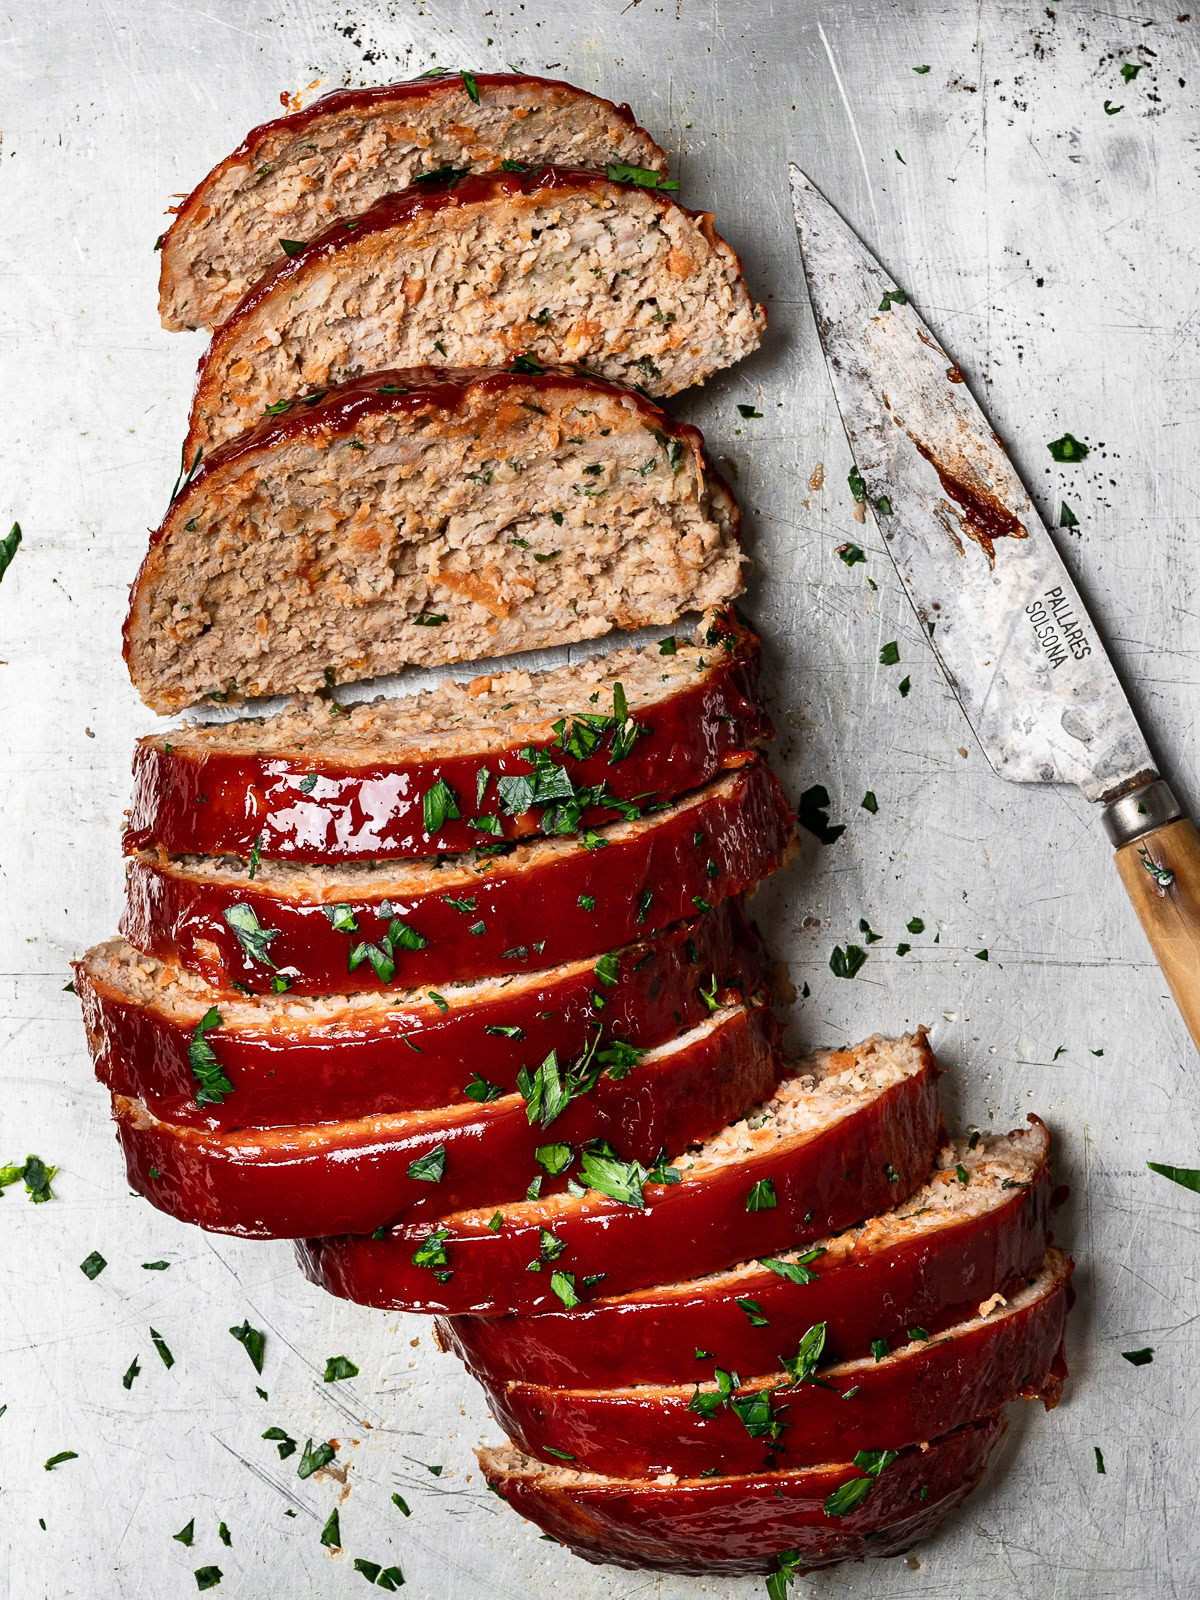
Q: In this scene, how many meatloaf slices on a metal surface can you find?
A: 11